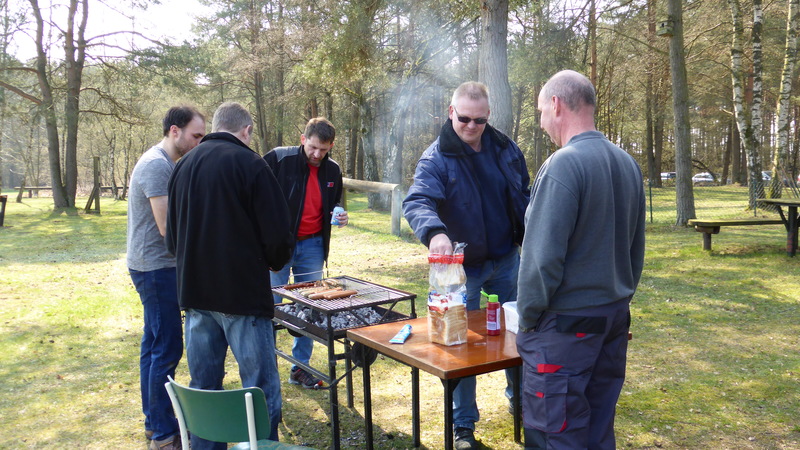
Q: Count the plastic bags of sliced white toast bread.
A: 1